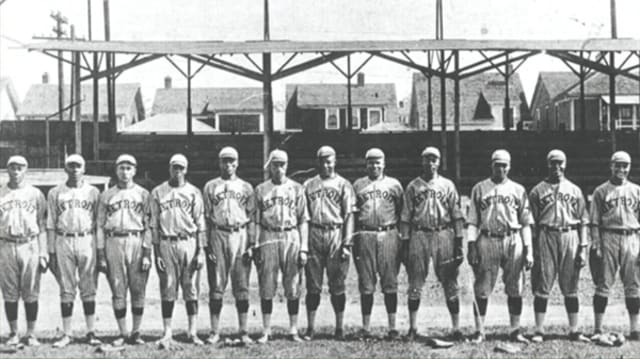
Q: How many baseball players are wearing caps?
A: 12